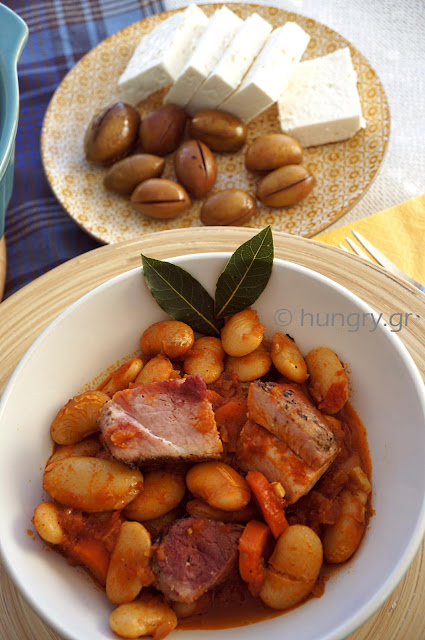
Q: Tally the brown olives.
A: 9